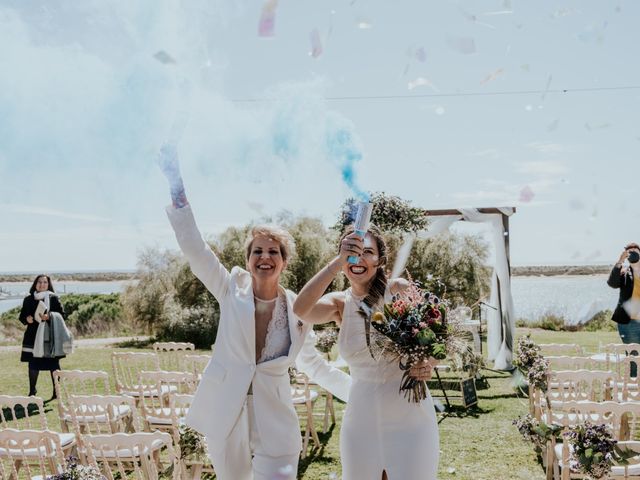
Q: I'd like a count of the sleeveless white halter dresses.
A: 1